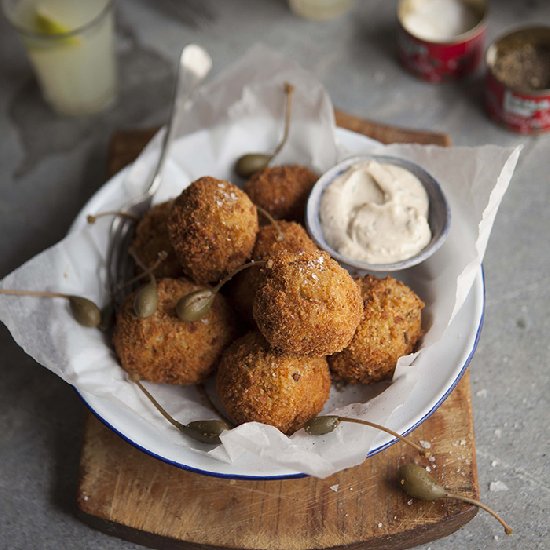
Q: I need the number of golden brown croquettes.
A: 8